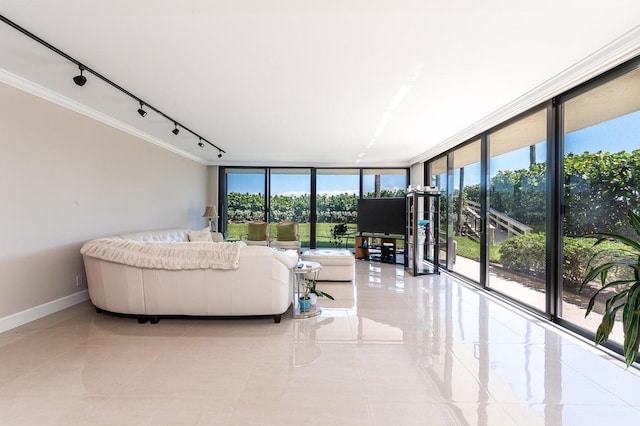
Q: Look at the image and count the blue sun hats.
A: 0